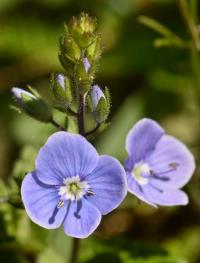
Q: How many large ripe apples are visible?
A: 0